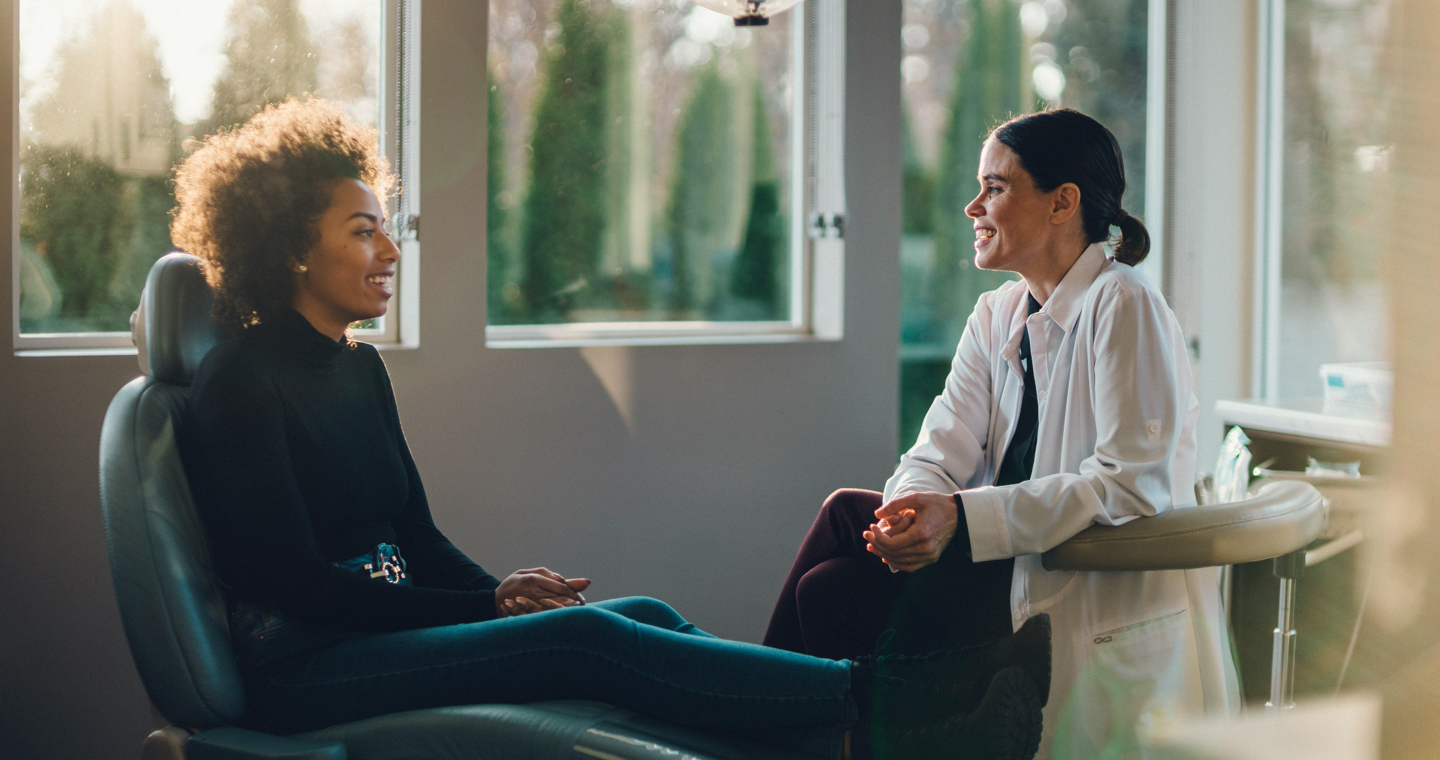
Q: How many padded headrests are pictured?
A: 1